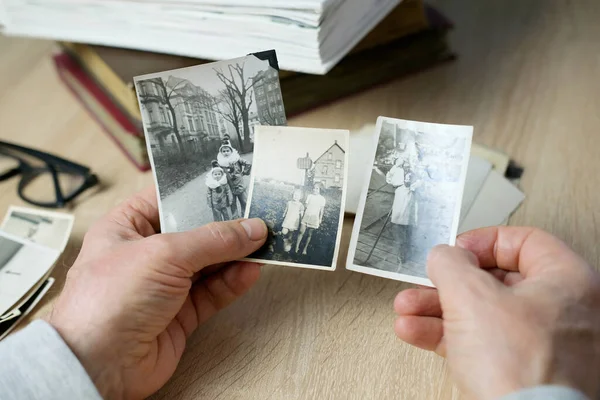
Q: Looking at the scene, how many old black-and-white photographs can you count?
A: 3